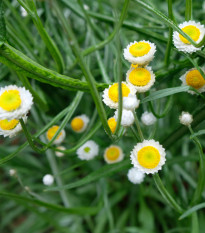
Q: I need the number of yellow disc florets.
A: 12